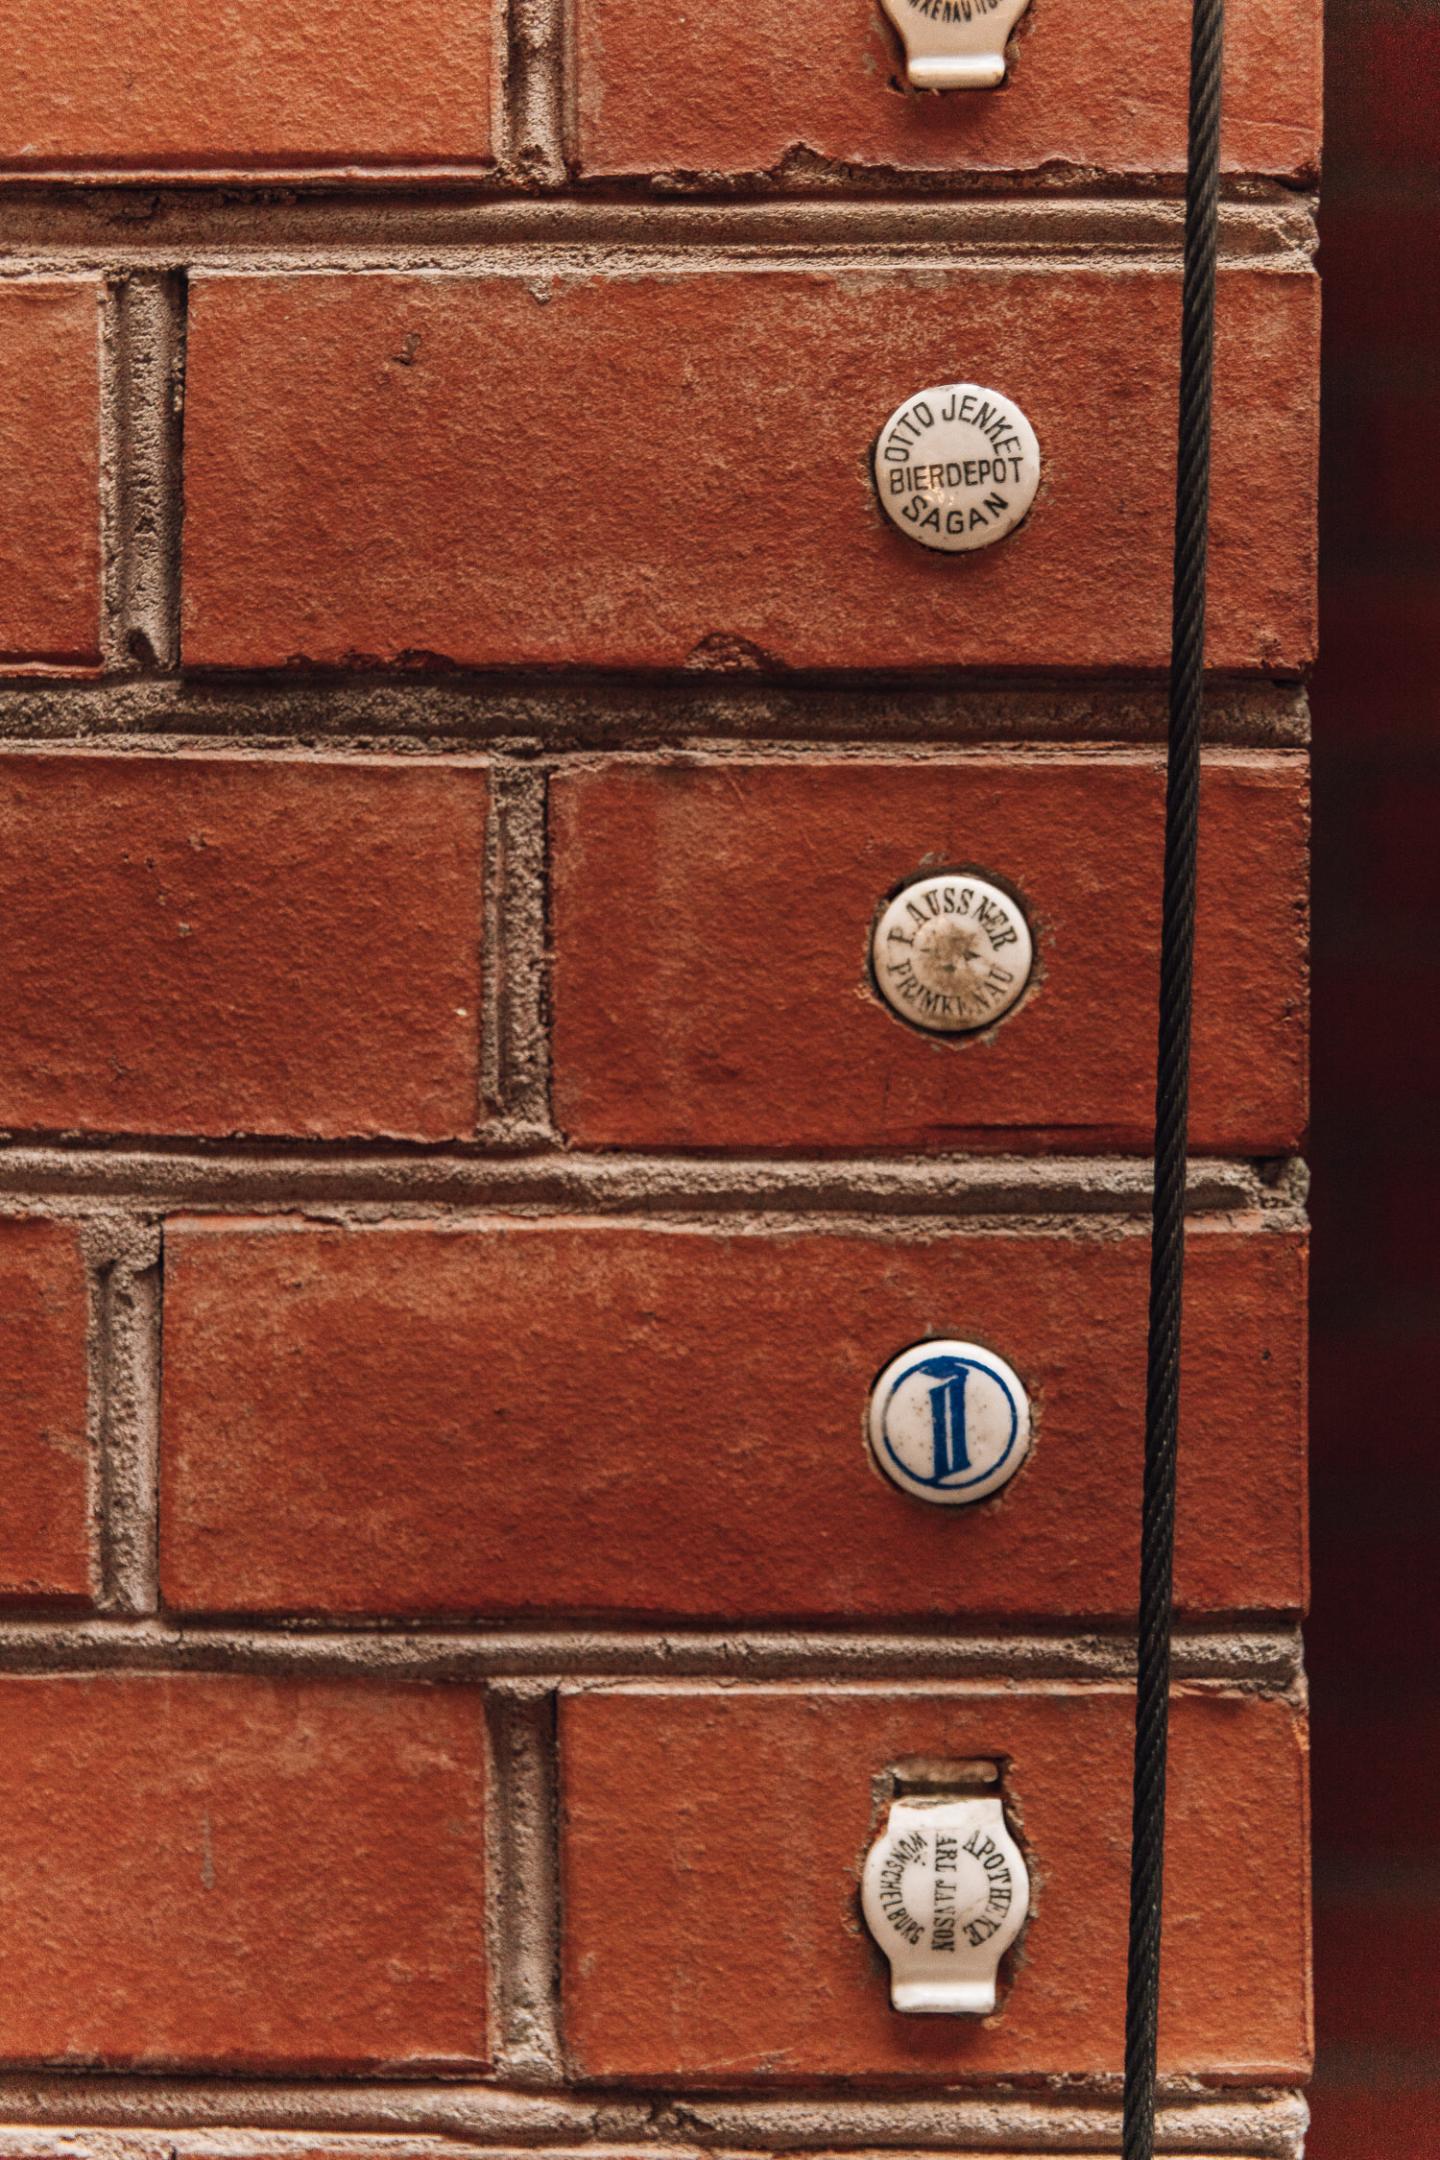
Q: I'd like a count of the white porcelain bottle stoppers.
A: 5